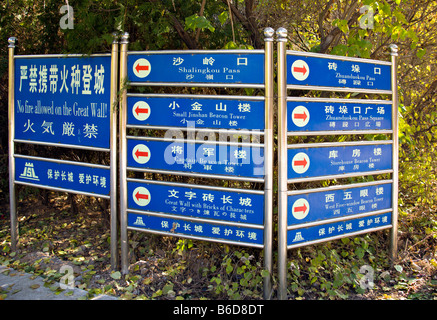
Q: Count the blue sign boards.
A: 12